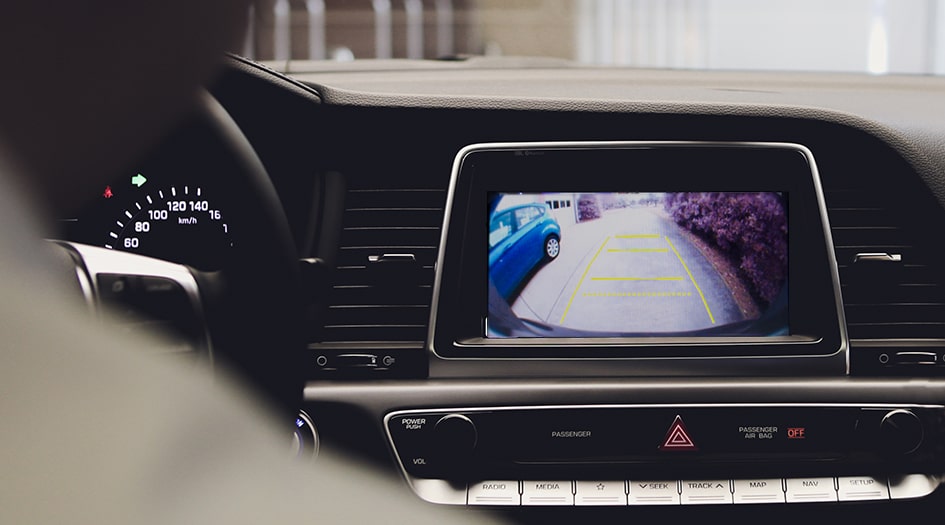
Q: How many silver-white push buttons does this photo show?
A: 8